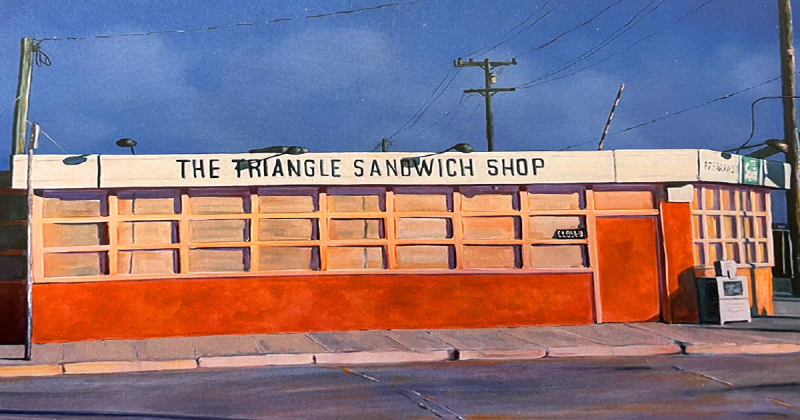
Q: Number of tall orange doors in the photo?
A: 1